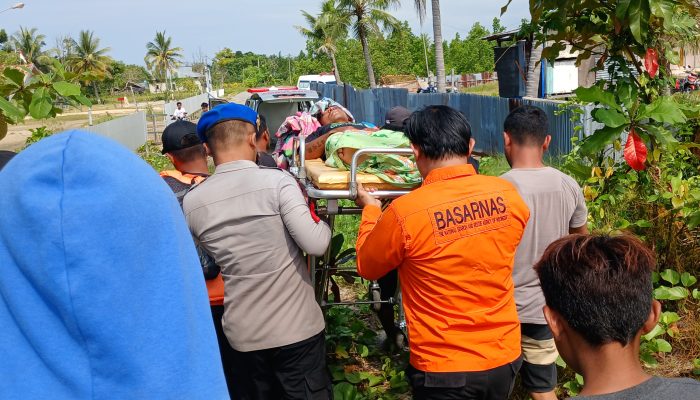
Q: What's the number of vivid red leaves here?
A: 2